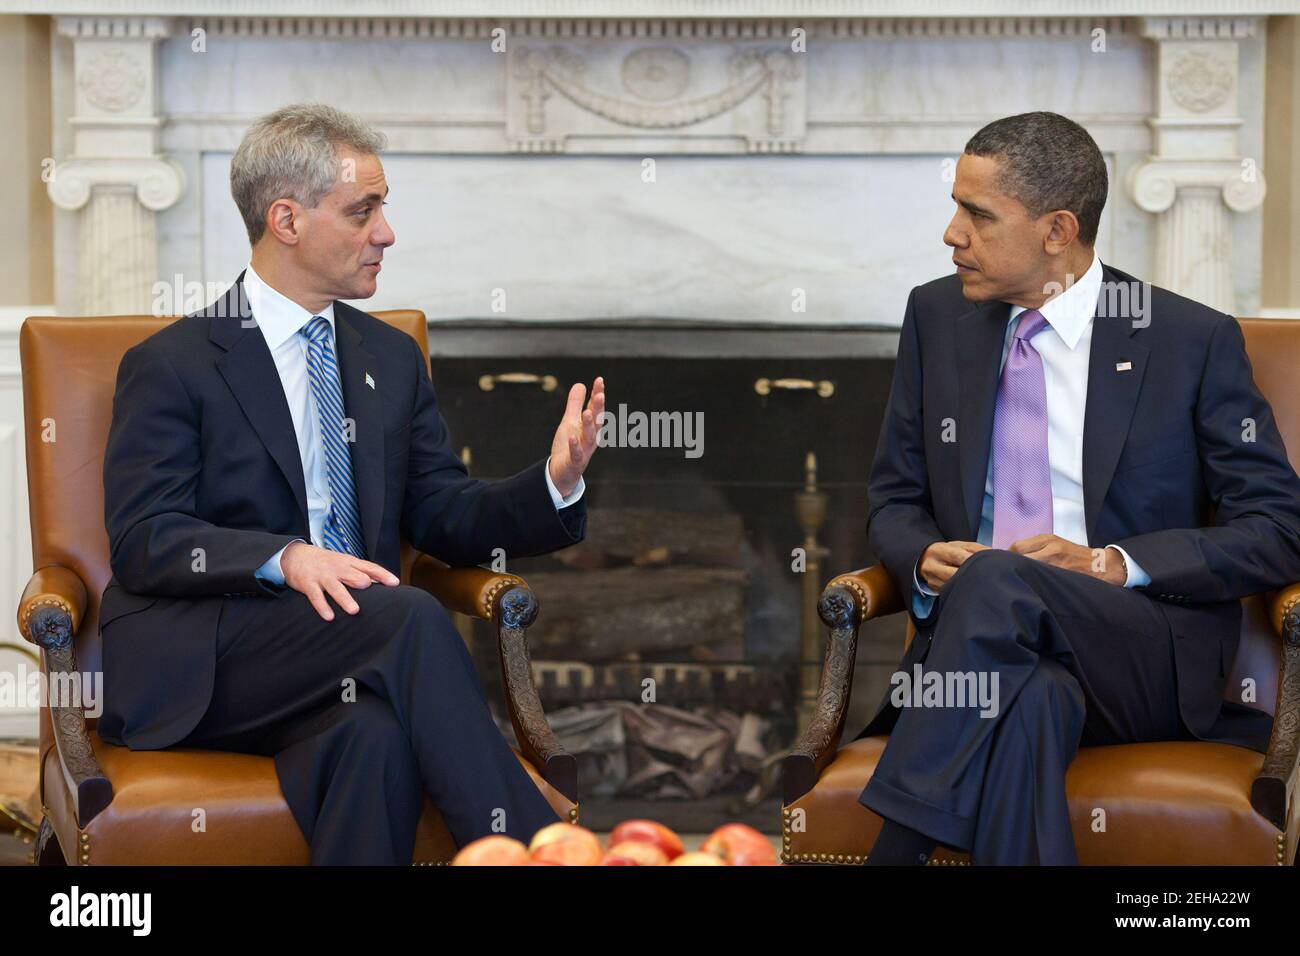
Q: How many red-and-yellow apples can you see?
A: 6